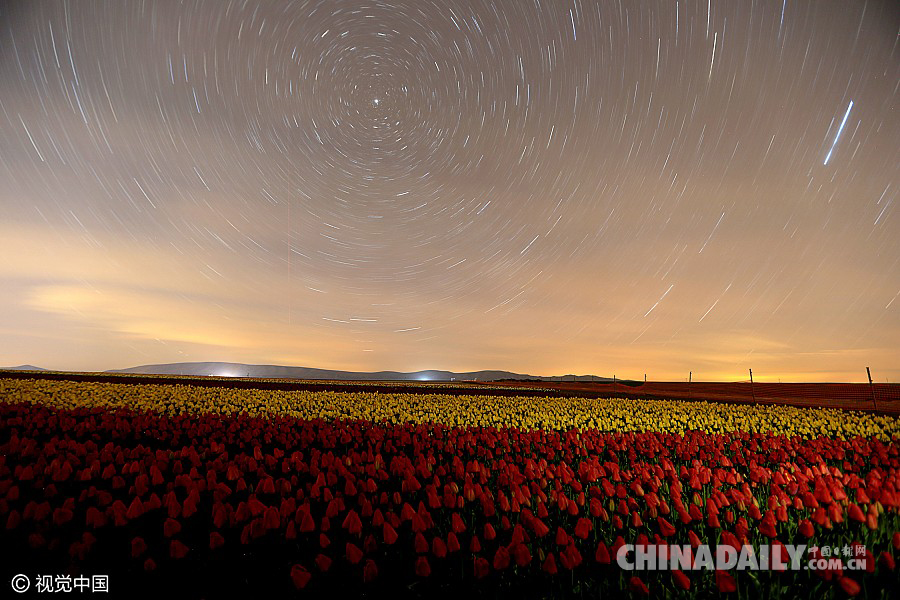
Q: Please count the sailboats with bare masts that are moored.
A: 0